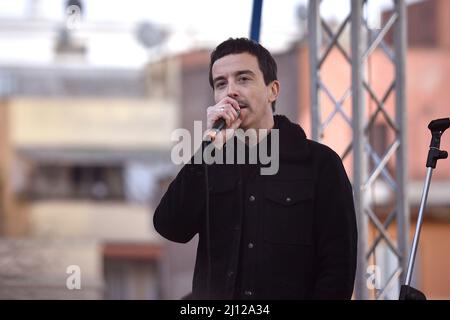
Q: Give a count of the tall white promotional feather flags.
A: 0